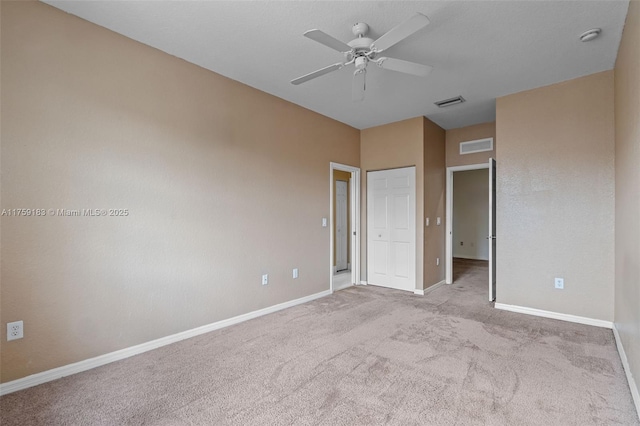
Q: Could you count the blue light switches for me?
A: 0